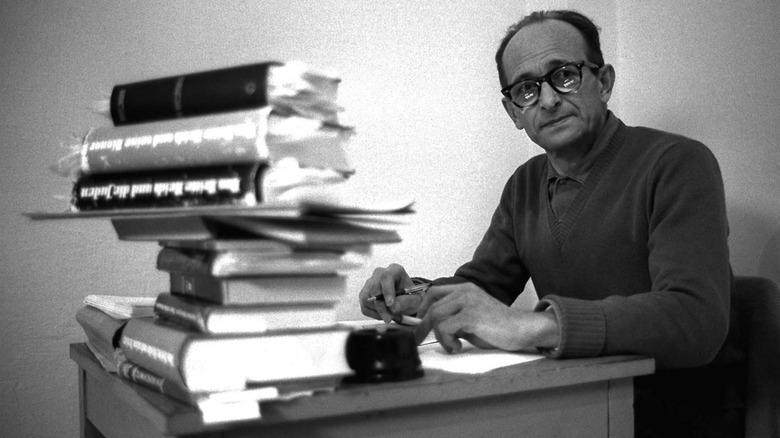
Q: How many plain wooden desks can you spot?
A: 1